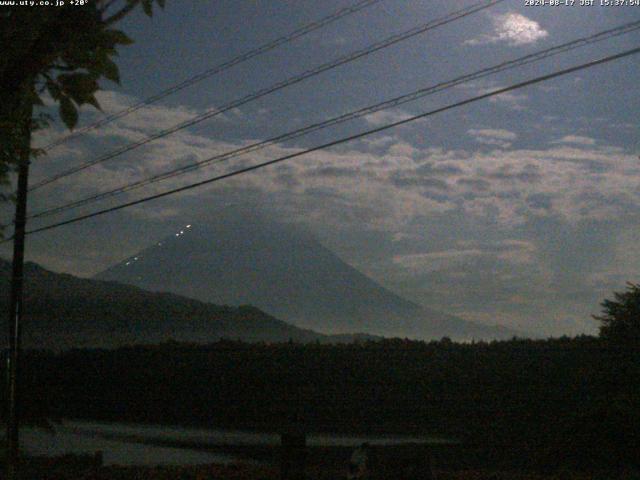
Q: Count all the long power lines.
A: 4